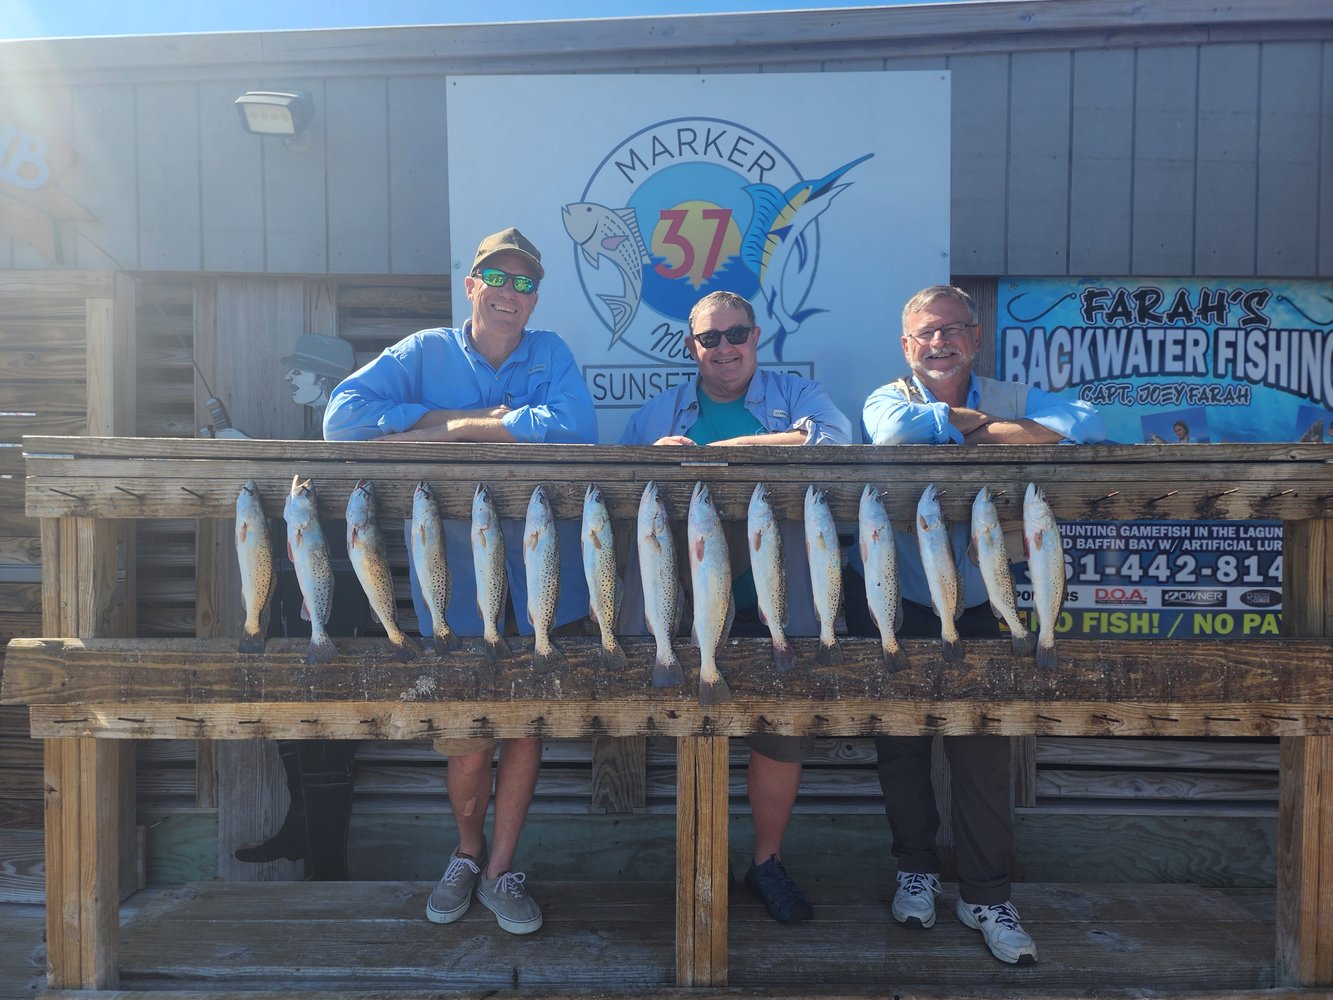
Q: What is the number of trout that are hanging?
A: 15